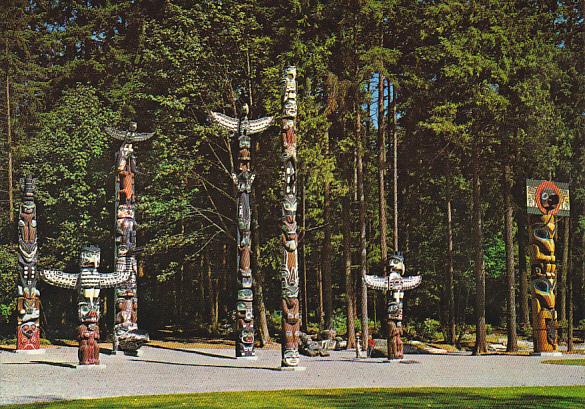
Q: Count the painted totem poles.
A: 7